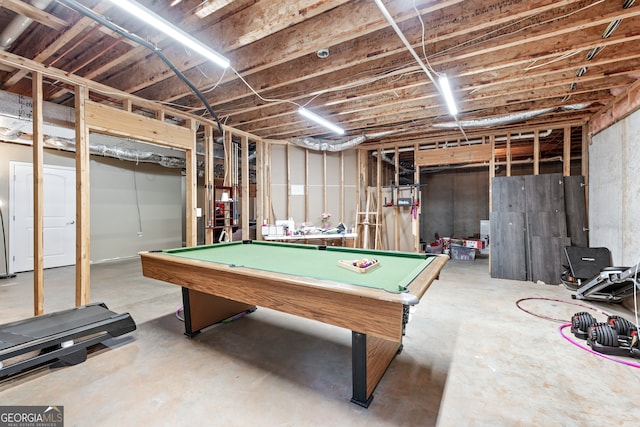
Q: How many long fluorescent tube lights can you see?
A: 3